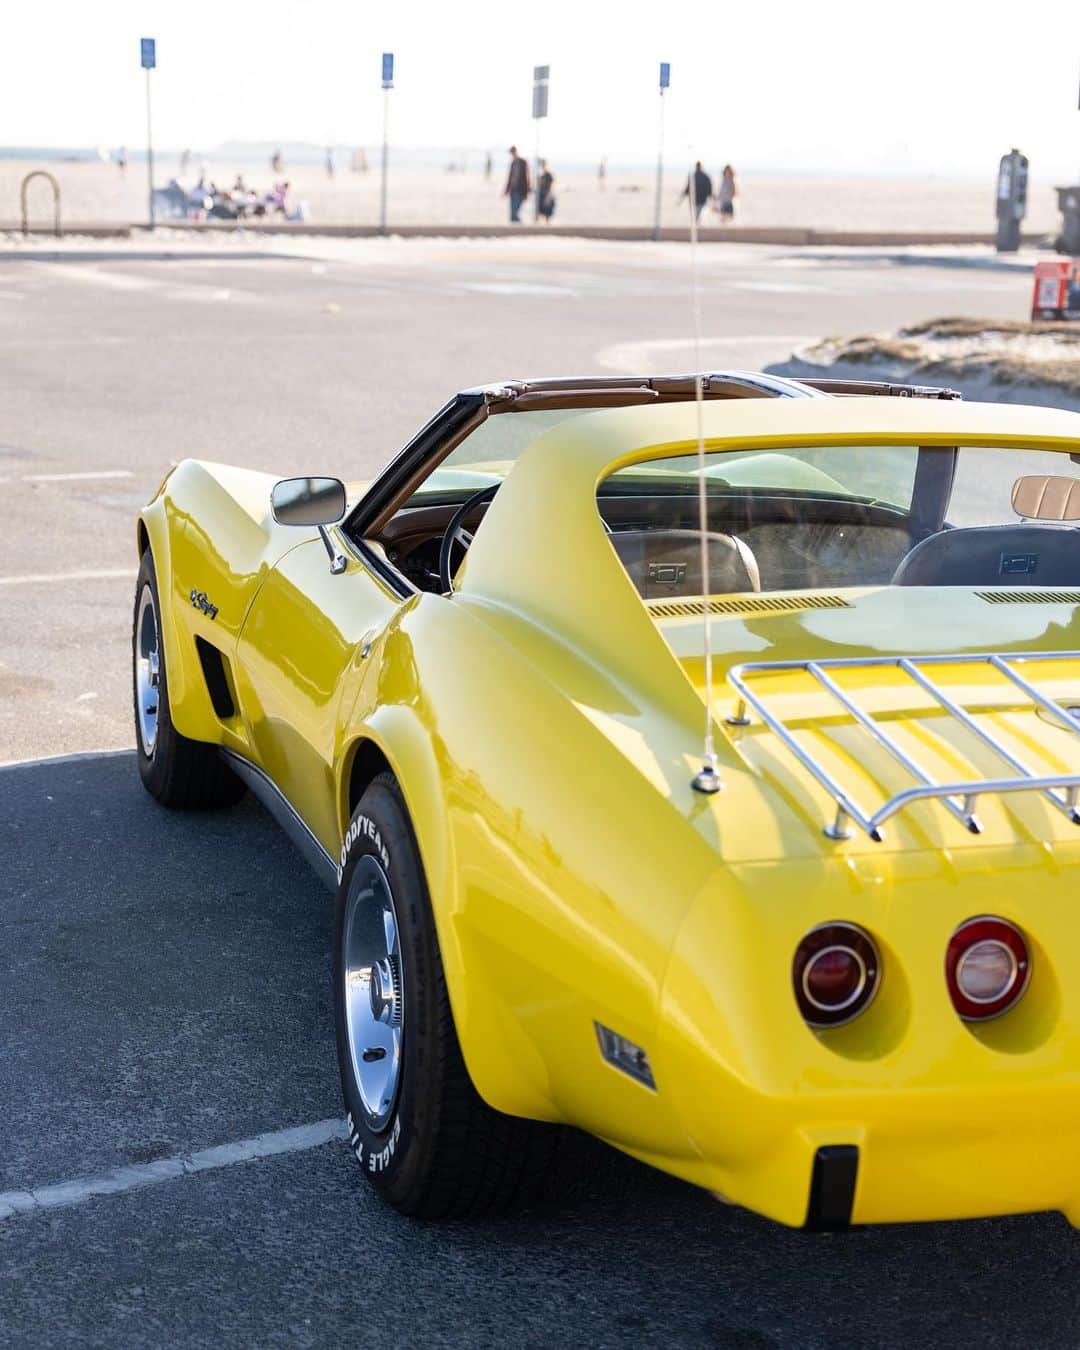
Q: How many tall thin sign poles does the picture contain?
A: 4